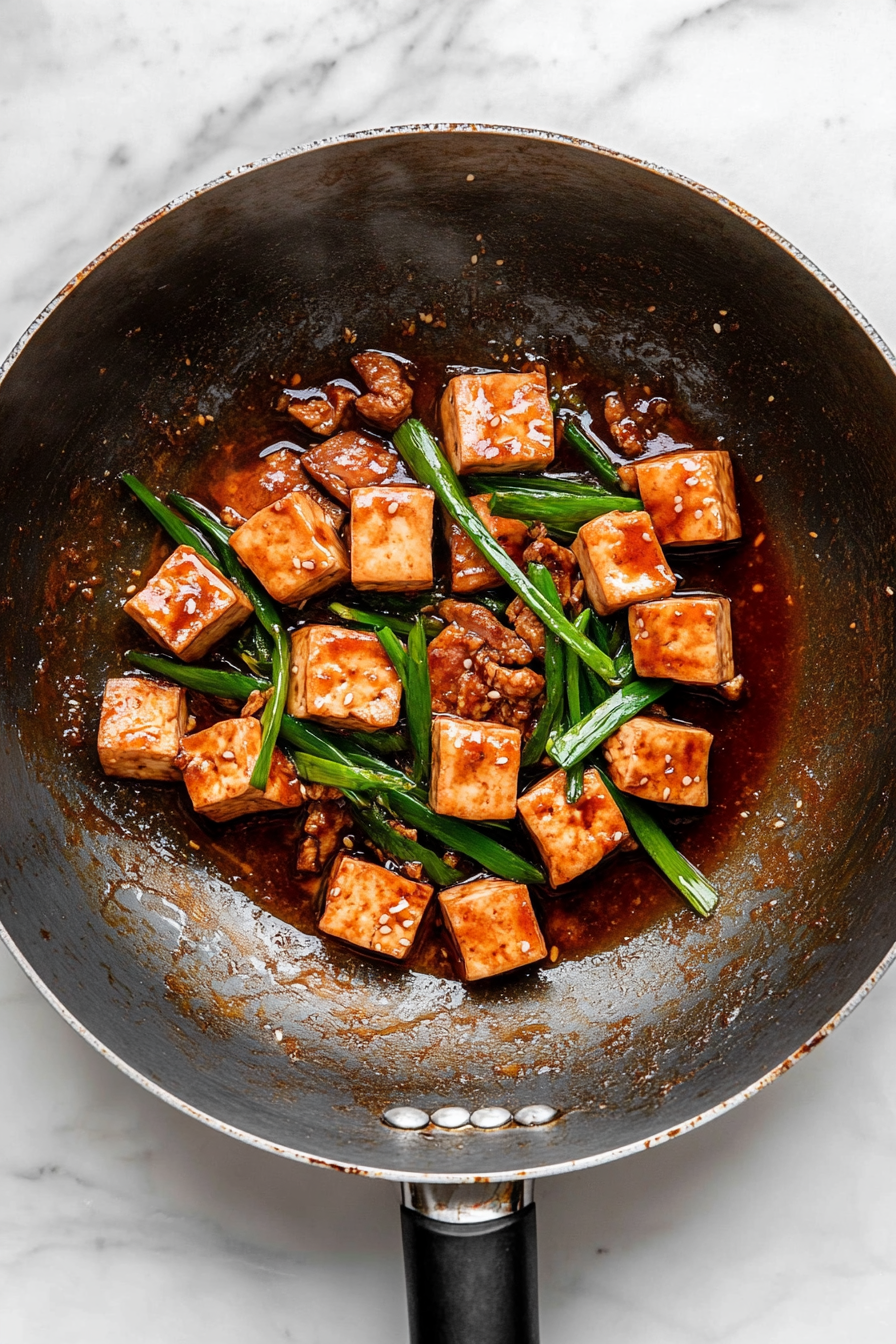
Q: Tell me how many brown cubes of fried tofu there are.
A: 15